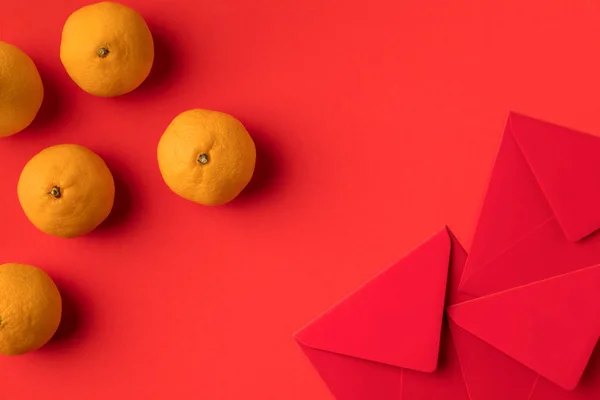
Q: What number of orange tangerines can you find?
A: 5